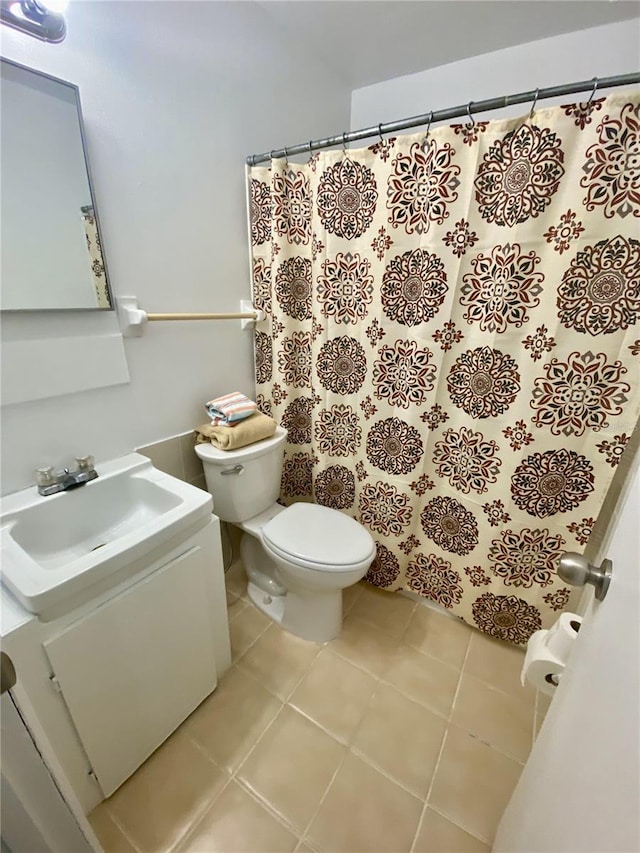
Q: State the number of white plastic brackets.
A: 2